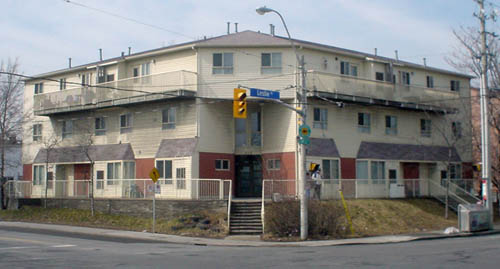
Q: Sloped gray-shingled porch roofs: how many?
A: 4